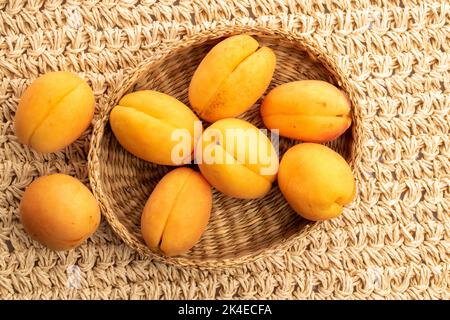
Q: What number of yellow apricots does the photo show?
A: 8